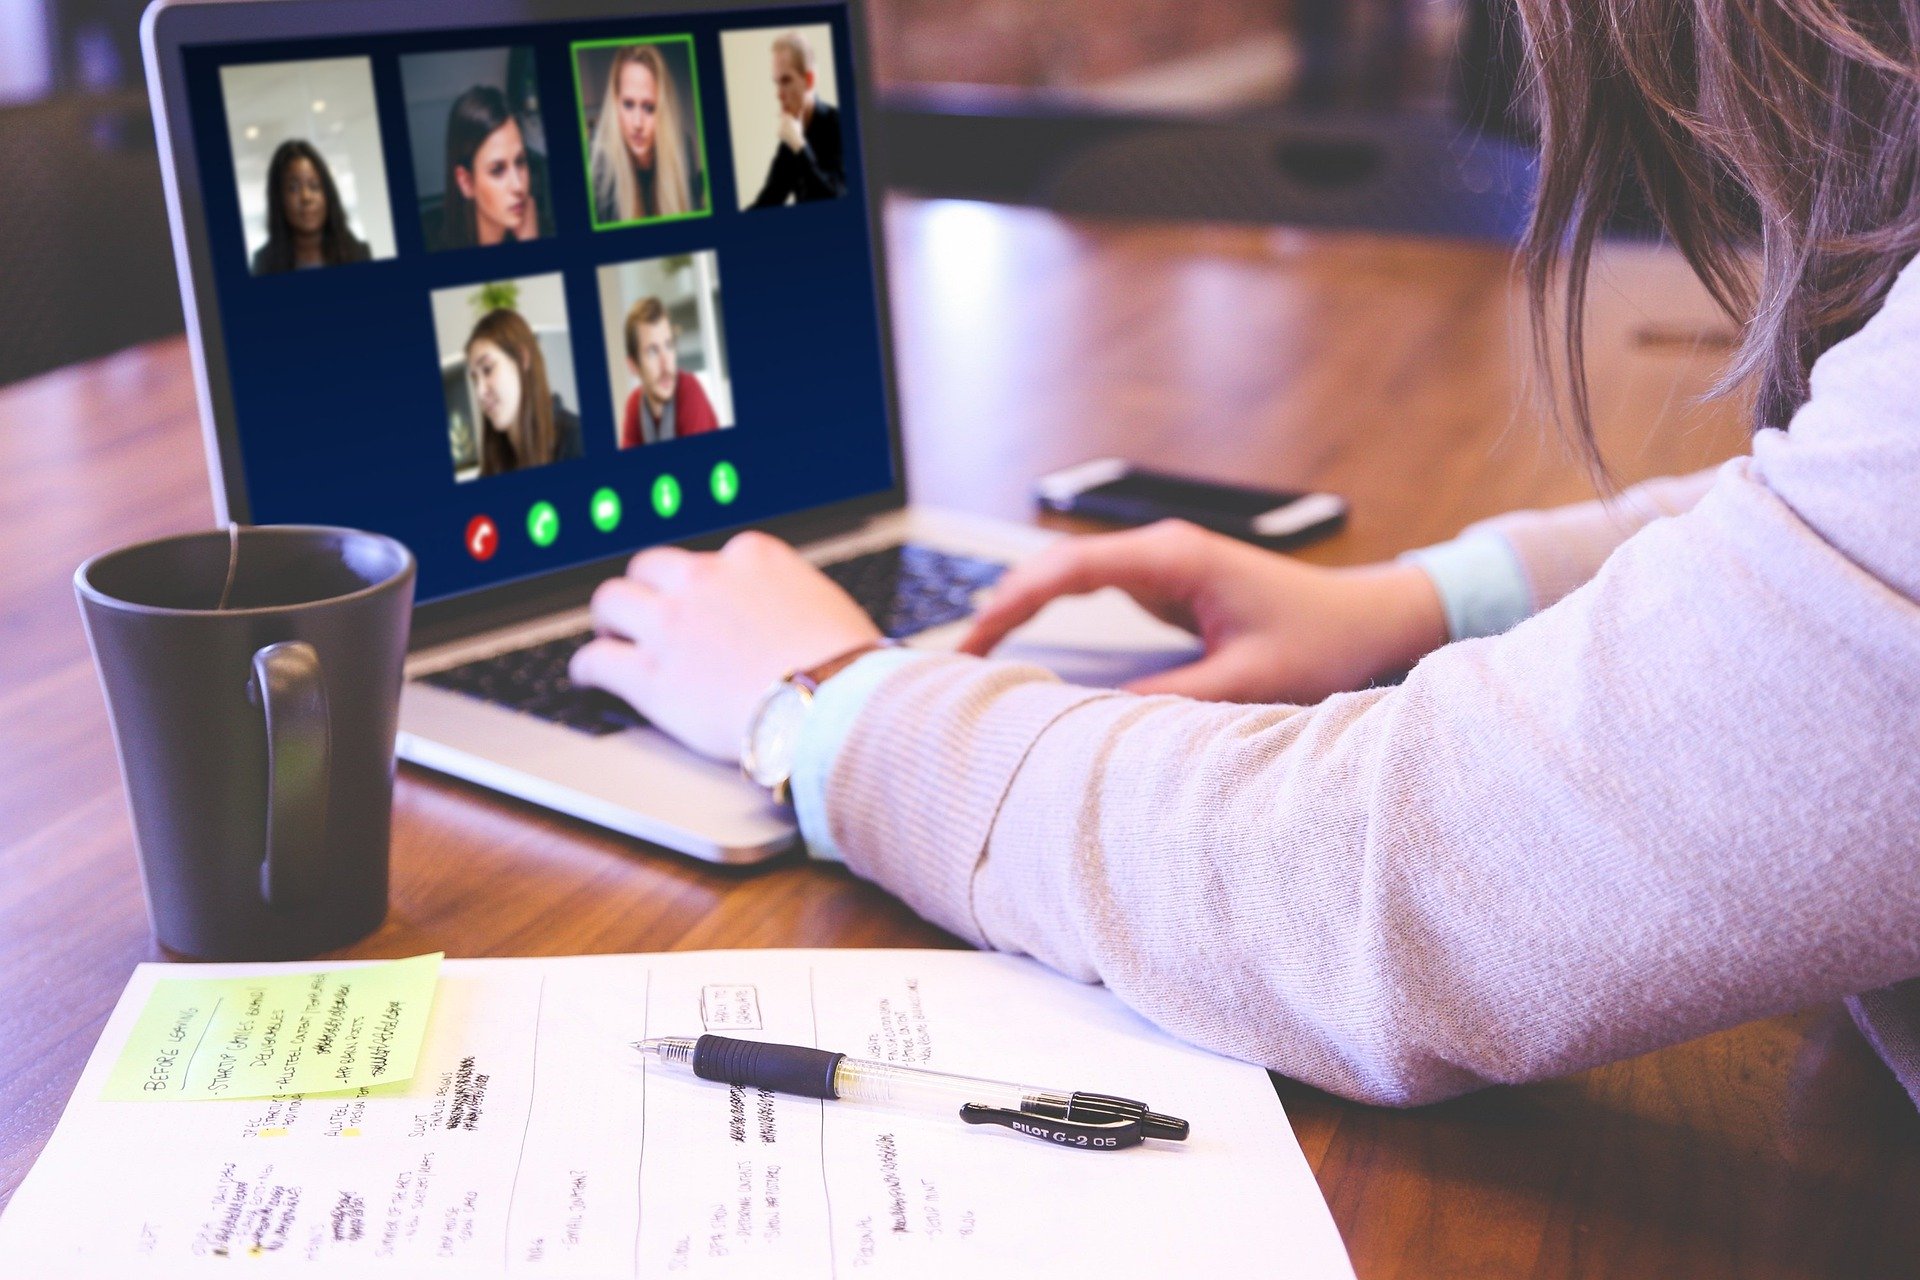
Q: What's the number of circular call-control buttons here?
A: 5